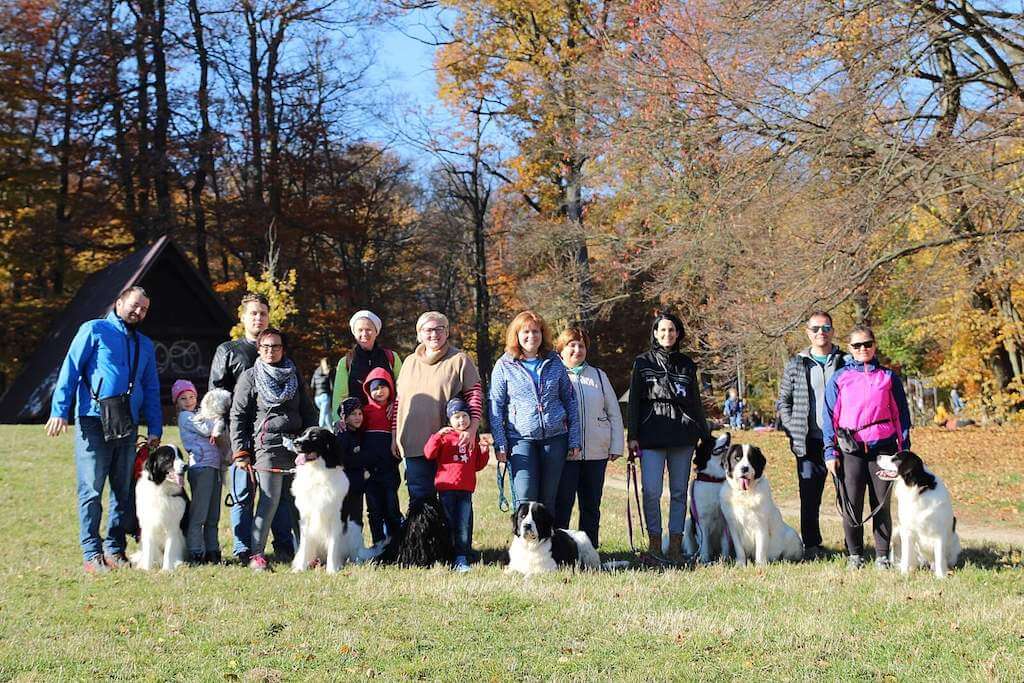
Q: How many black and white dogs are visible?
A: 6